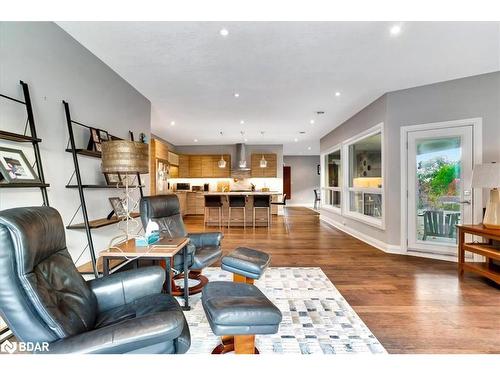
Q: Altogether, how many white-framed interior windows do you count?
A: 2